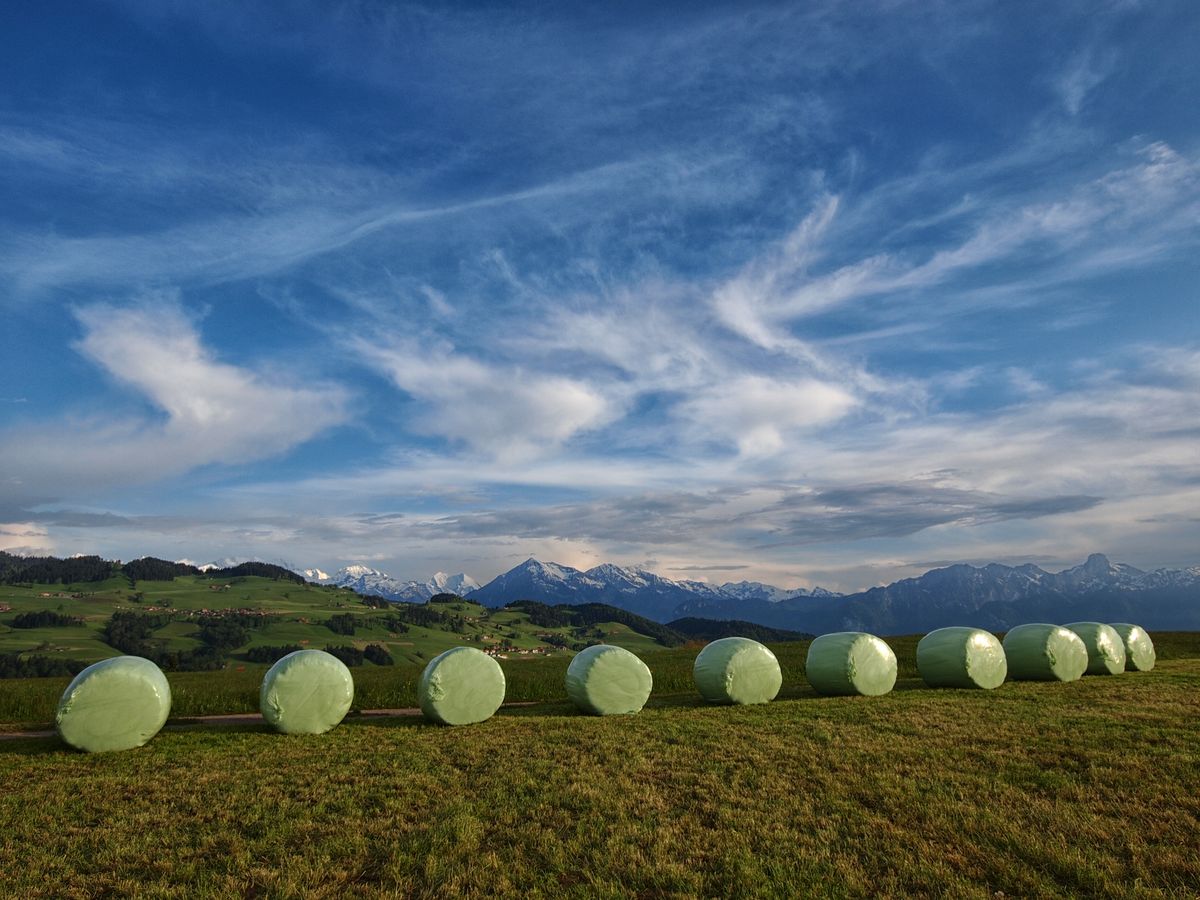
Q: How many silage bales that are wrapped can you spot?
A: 10